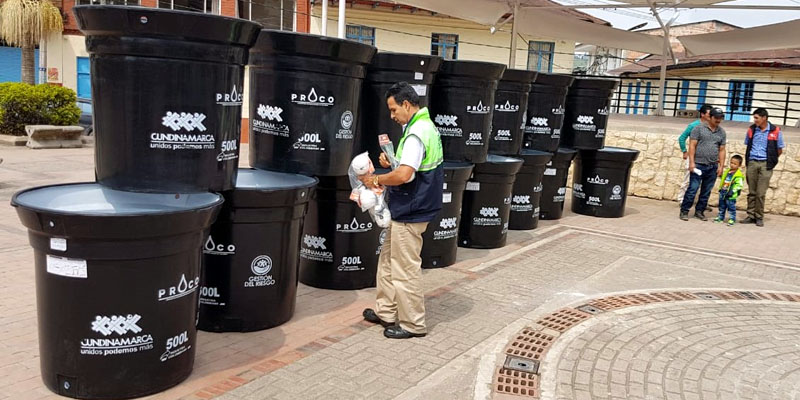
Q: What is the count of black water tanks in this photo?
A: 15